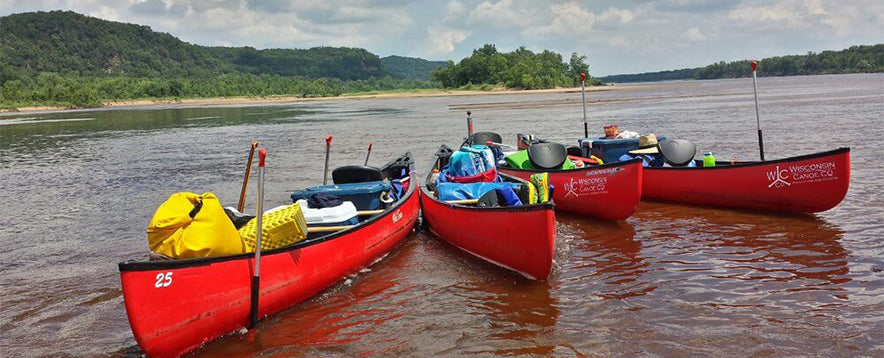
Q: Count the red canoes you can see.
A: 4